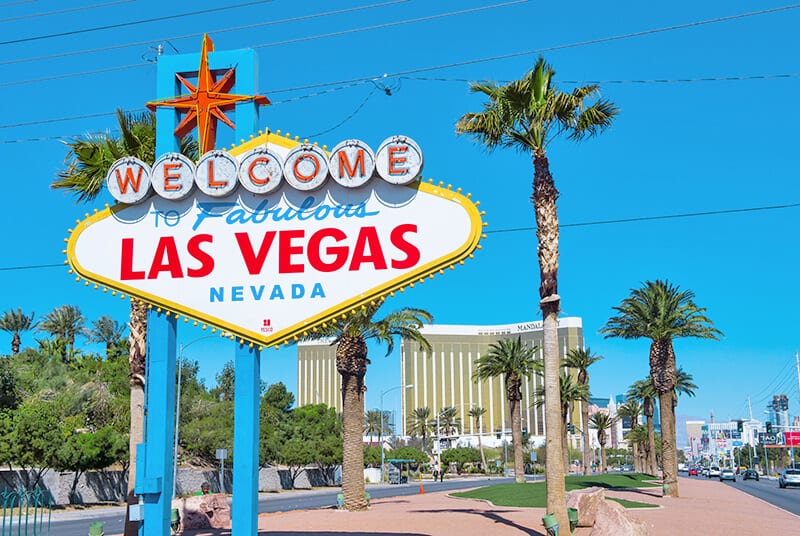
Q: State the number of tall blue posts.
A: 2